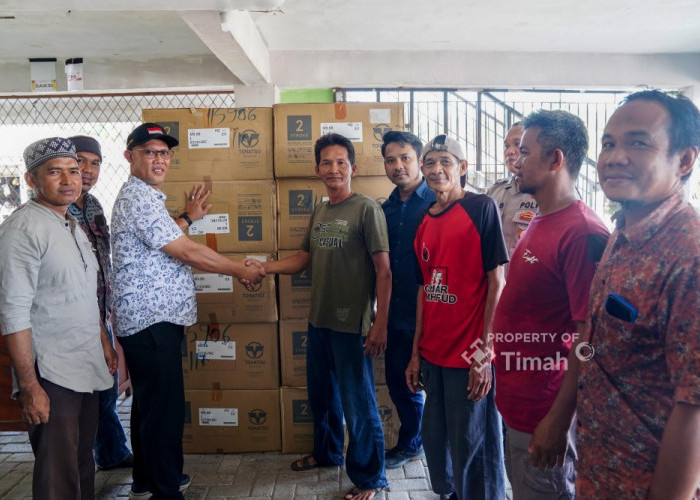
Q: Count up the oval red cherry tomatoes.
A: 0